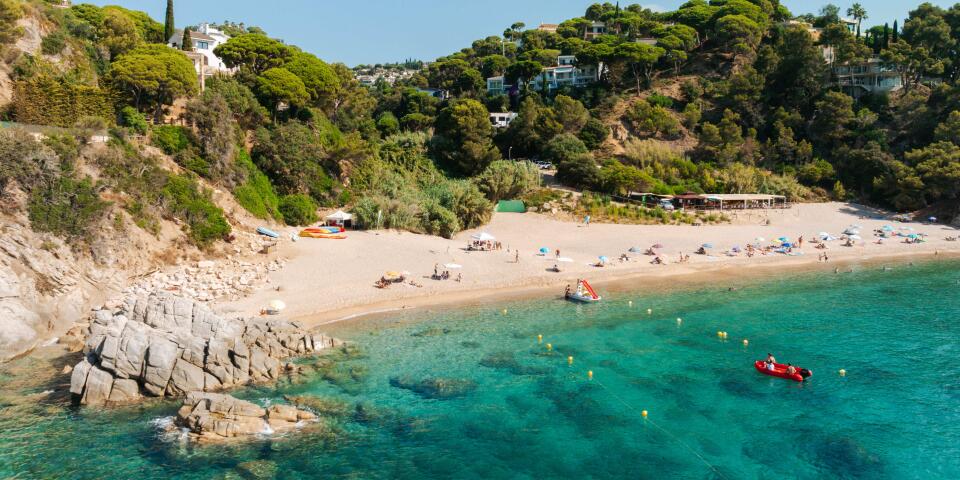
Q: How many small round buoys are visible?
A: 13